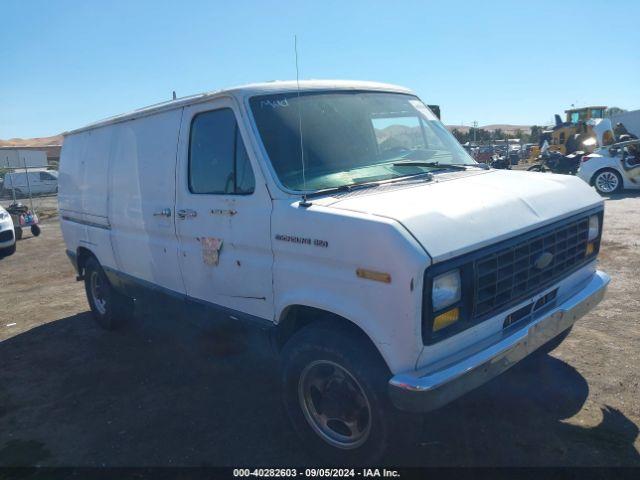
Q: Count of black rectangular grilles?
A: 1